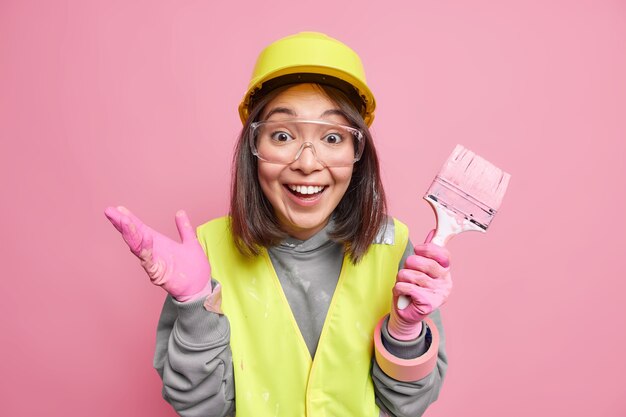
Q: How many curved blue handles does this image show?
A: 0